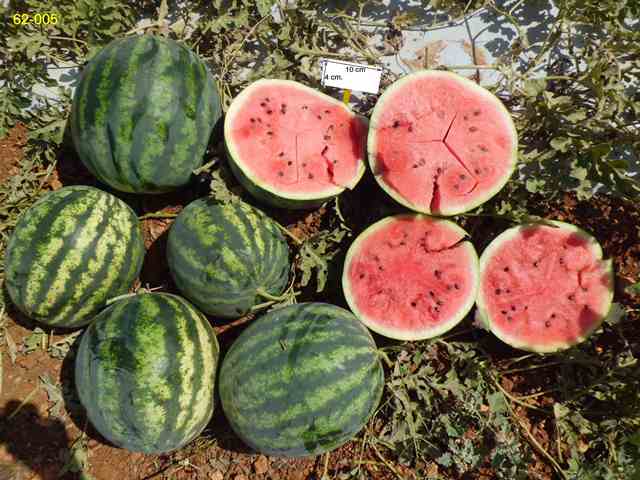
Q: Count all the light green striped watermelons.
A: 5